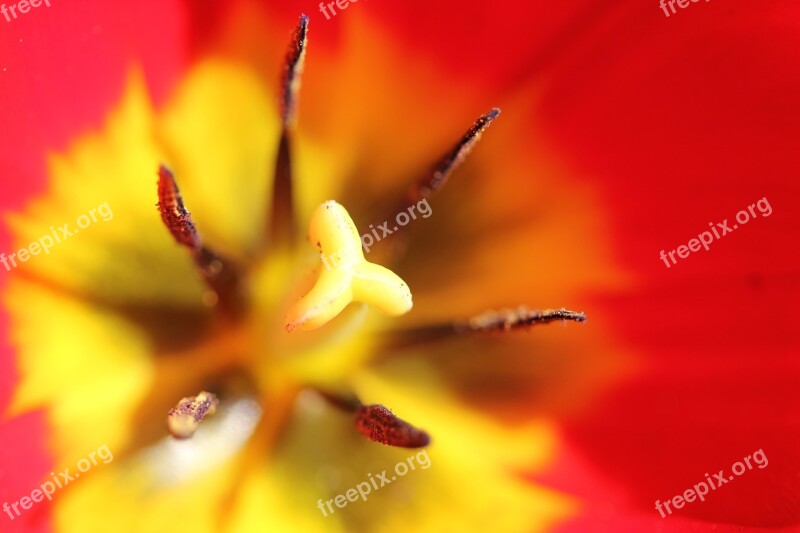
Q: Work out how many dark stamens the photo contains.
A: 6